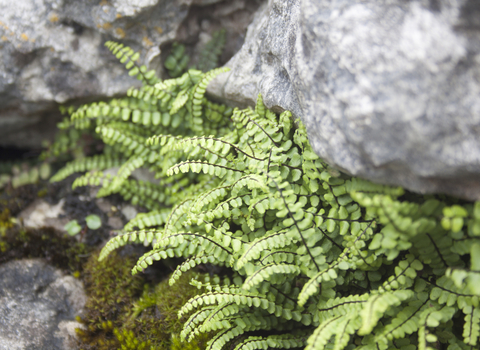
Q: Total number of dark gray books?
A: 0